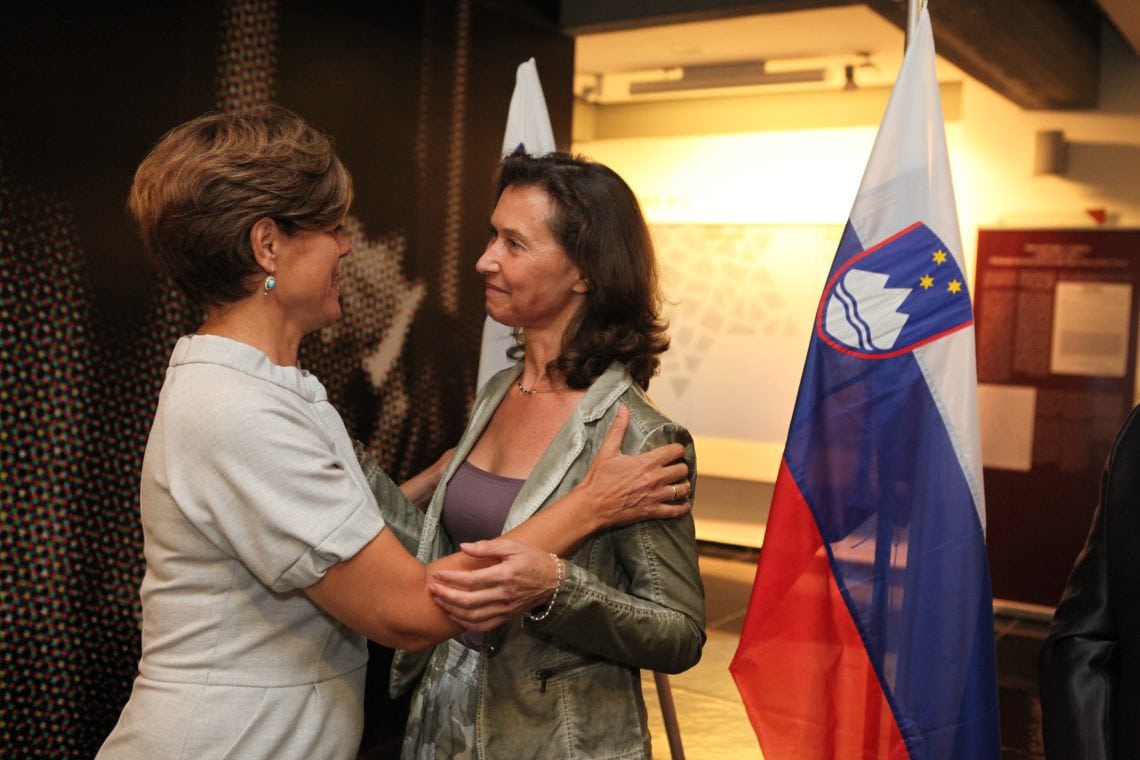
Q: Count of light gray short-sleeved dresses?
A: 1